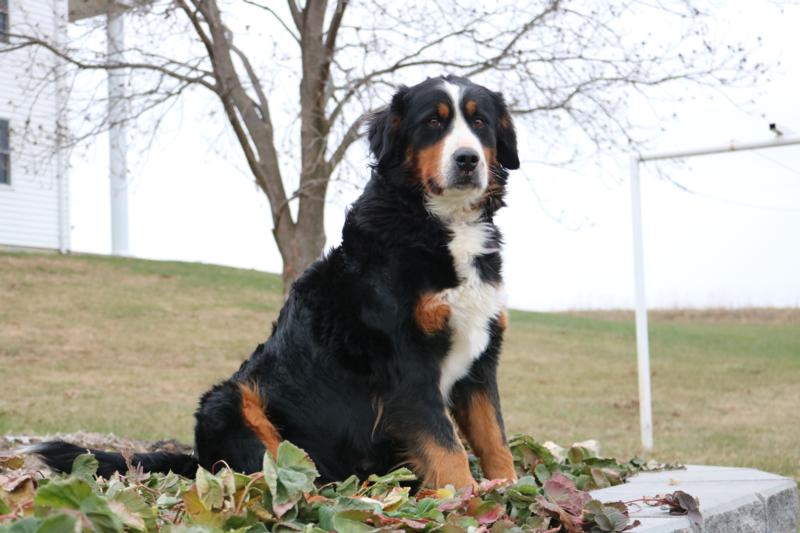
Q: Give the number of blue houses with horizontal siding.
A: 0